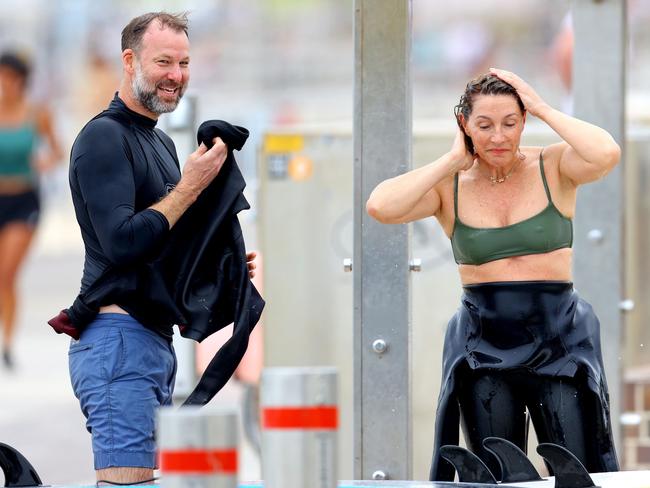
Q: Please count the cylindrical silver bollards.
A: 2